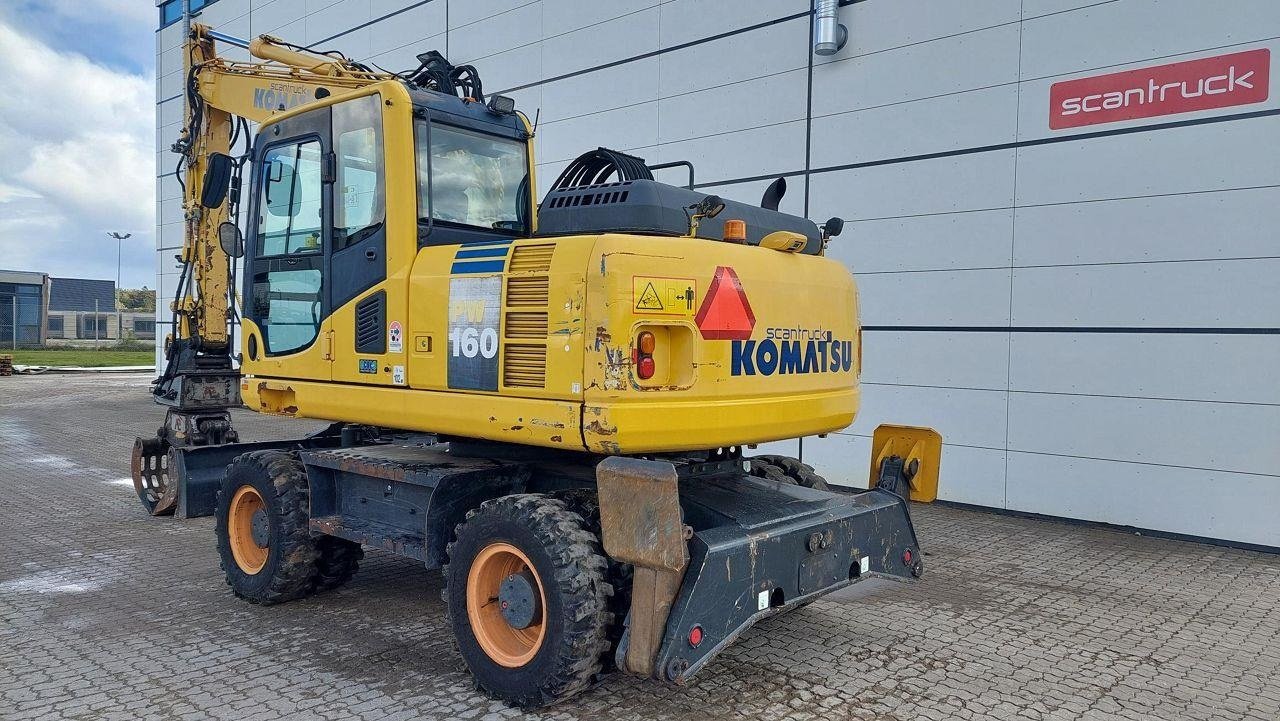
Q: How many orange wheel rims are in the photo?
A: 2